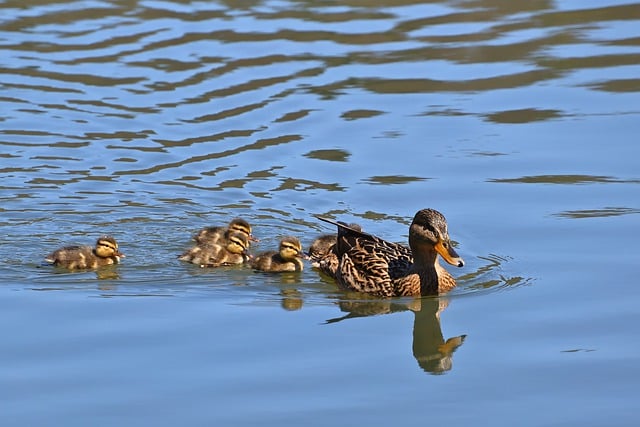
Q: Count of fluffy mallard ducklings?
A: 5